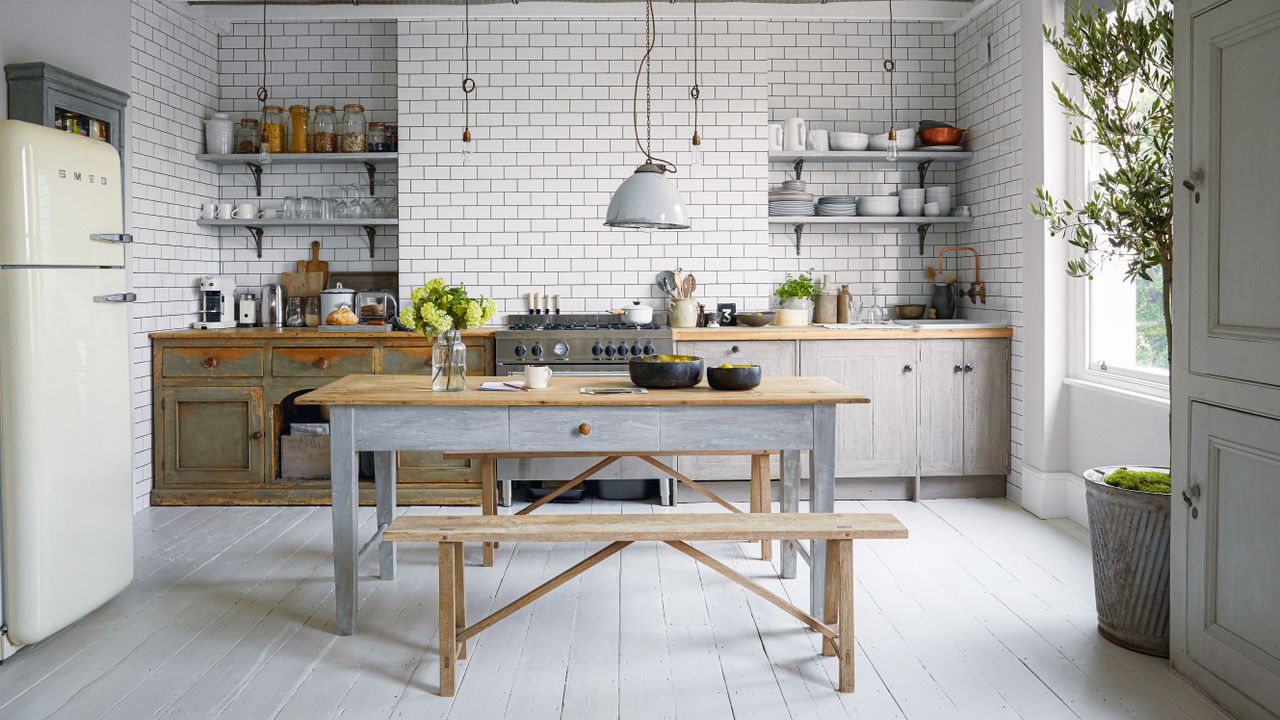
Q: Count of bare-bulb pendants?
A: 4